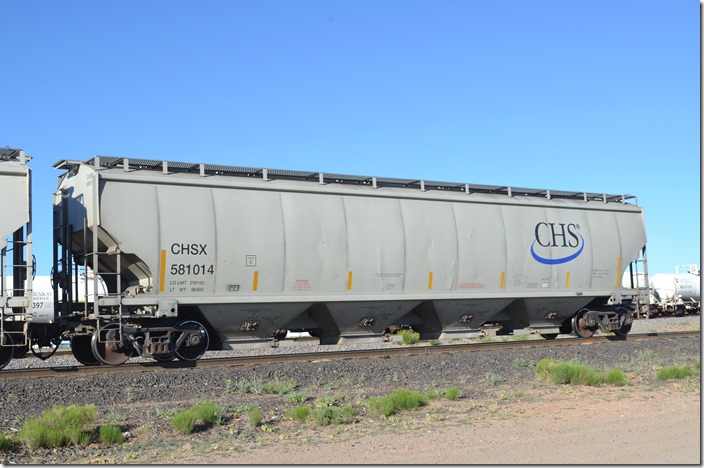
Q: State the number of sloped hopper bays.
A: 4